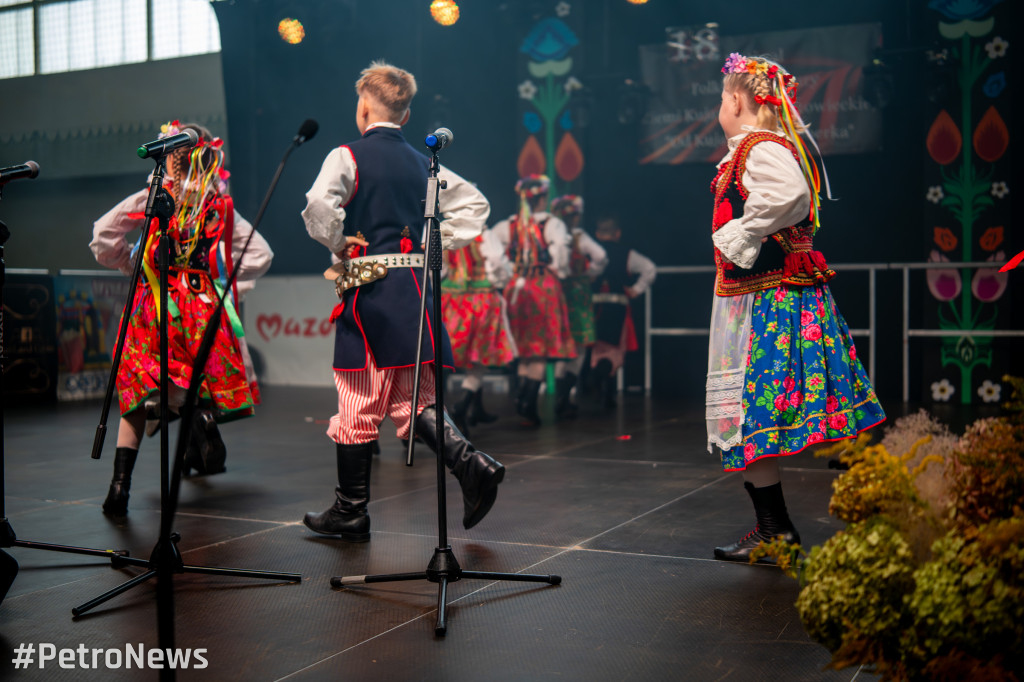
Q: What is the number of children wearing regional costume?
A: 7